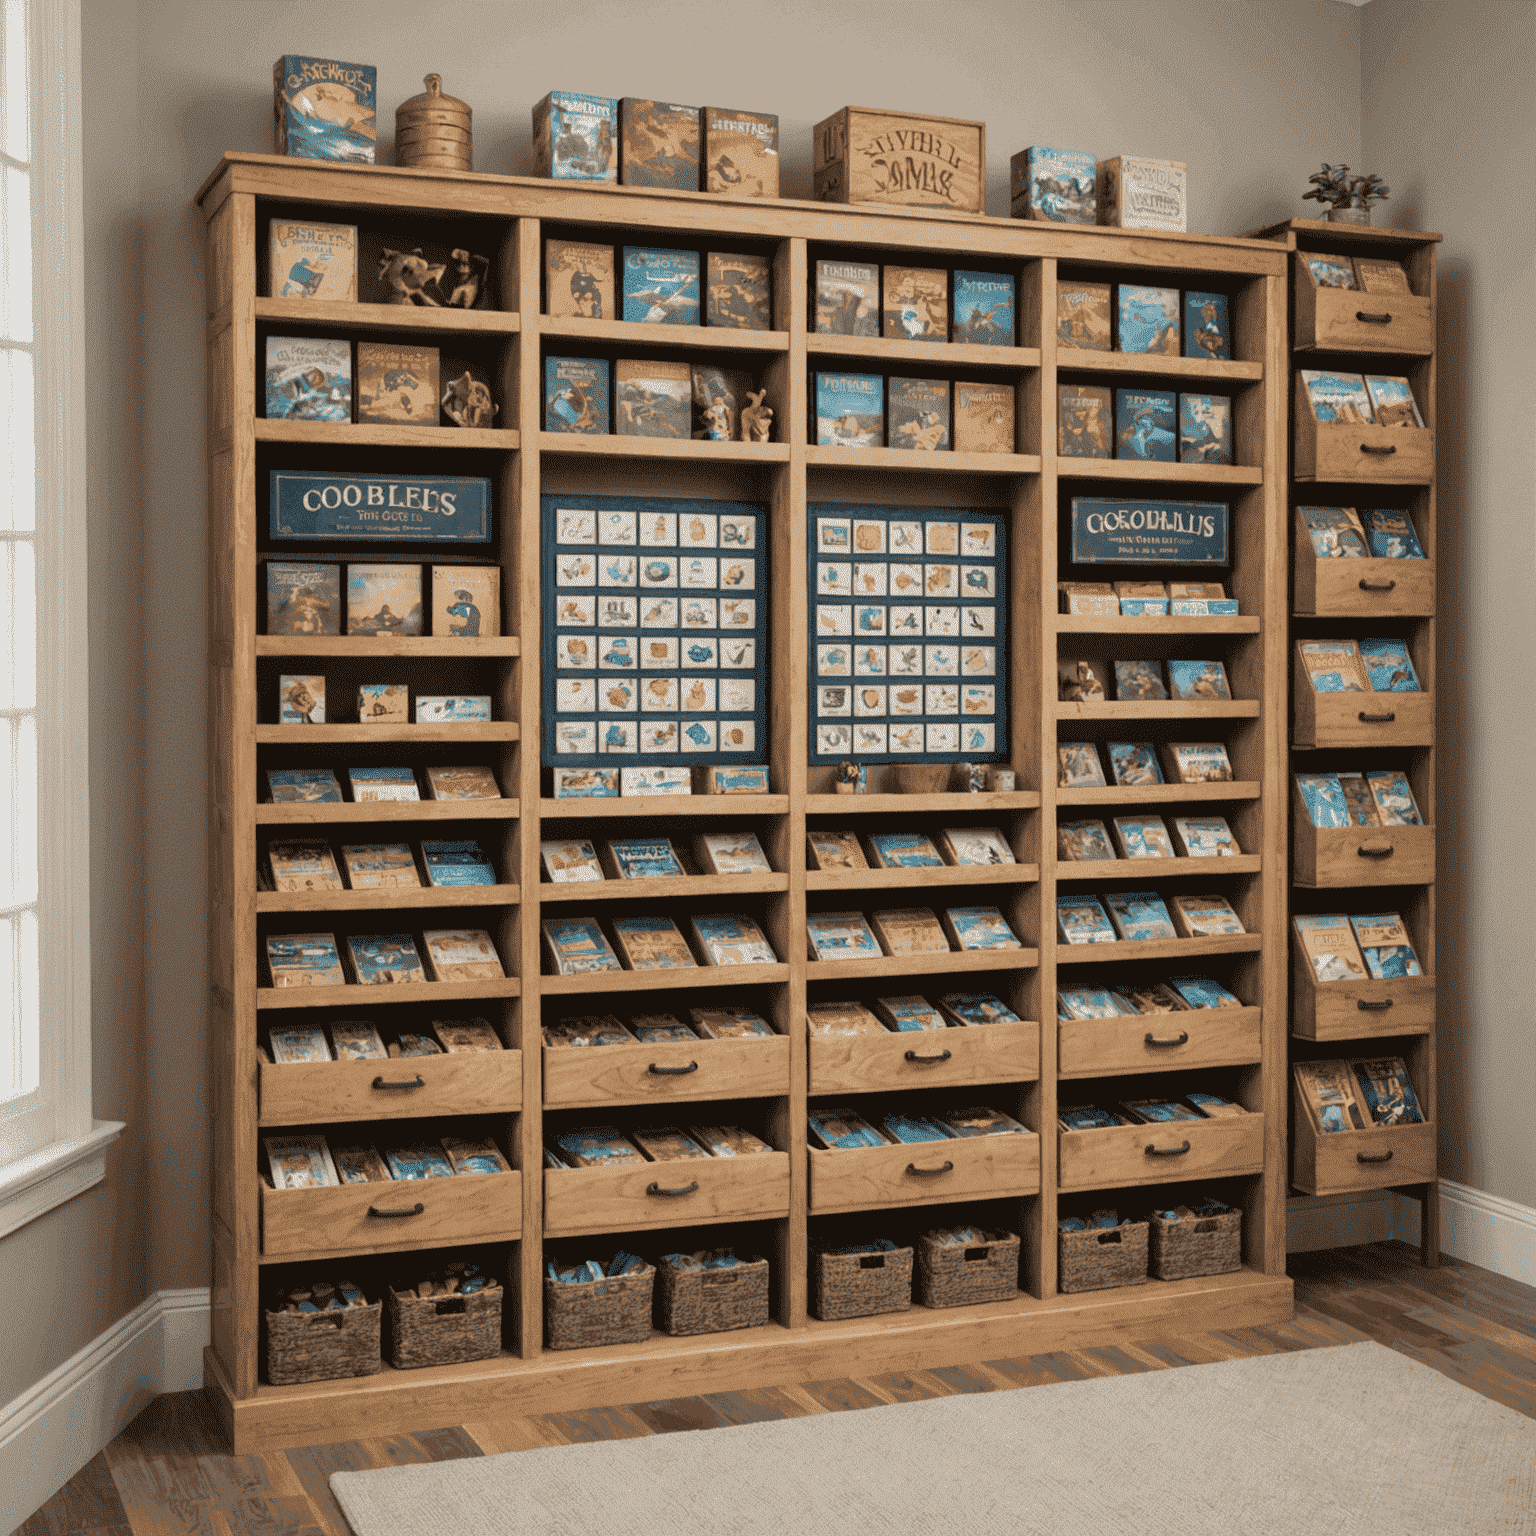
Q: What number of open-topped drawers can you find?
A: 15